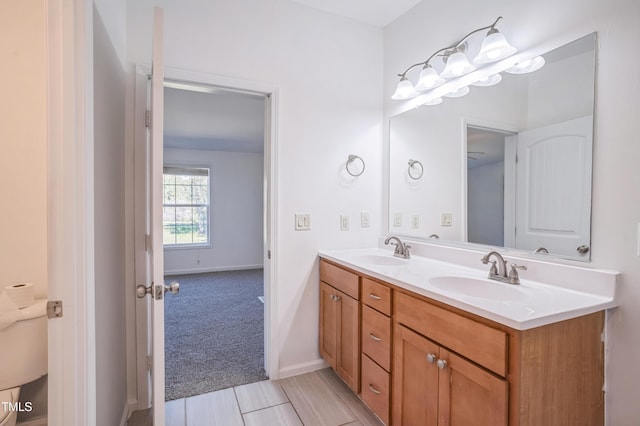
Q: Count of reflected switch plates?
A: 3